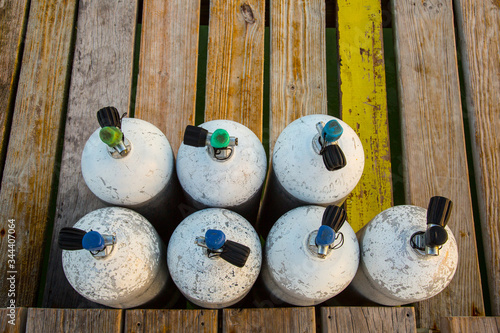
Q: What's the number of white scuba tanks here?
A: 7